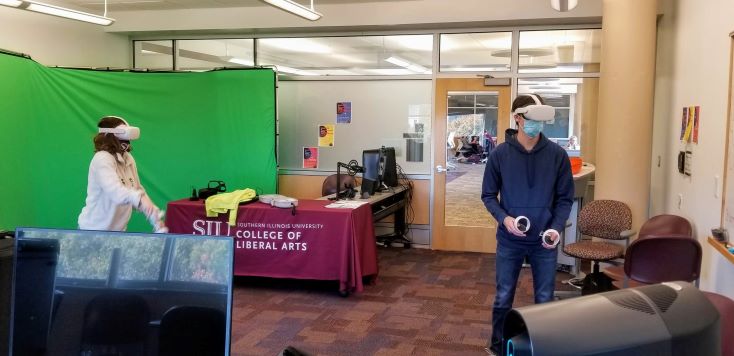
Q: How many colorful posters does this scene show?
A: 6